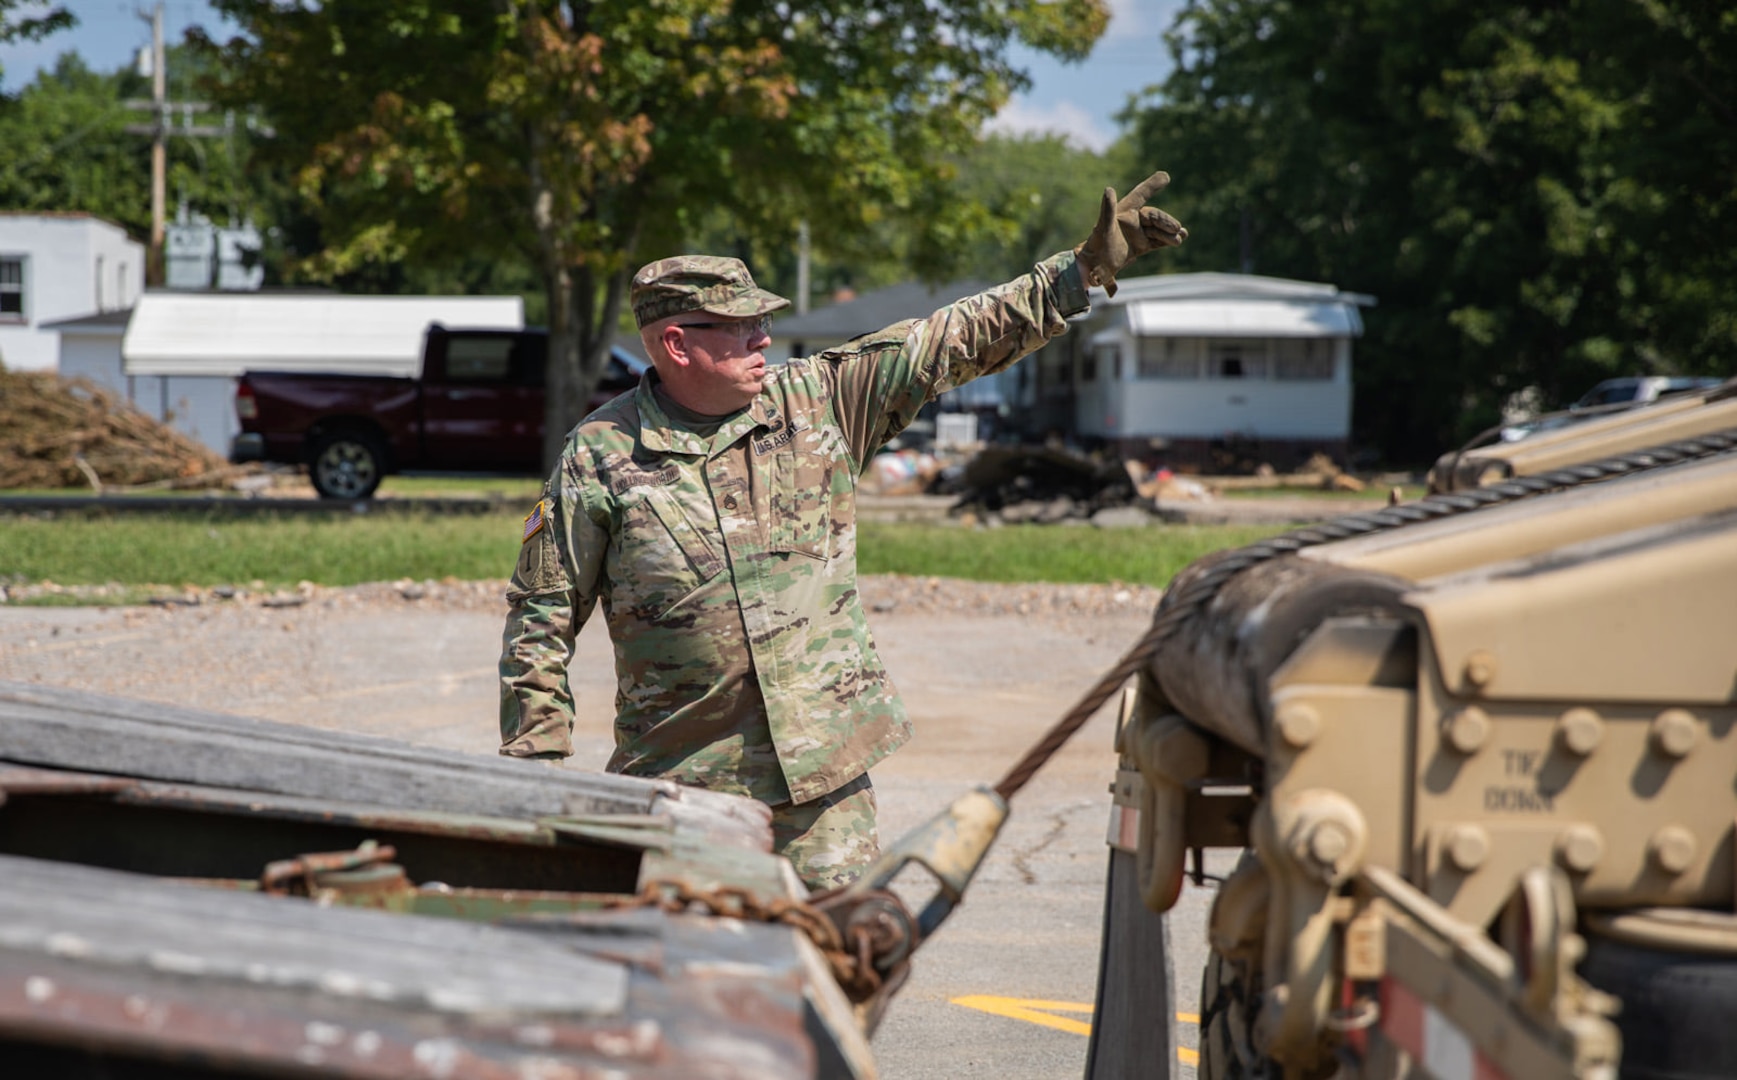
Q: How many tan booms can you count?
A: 2